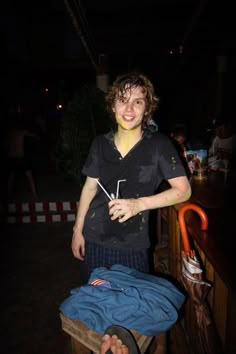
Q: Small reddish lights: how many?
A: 2